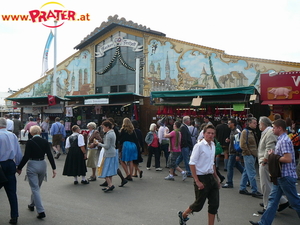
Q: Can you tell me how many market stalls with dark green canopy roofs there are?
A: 3